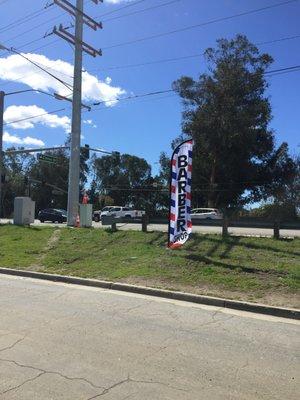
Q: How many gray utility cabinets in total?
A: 2